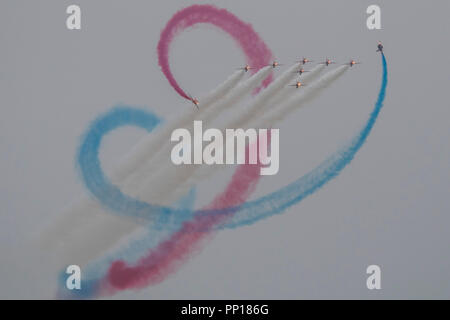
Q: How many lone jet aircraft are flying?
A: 2